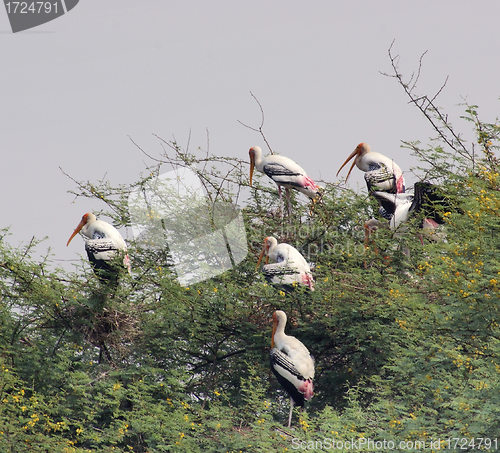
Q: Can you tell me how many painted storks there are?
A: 6